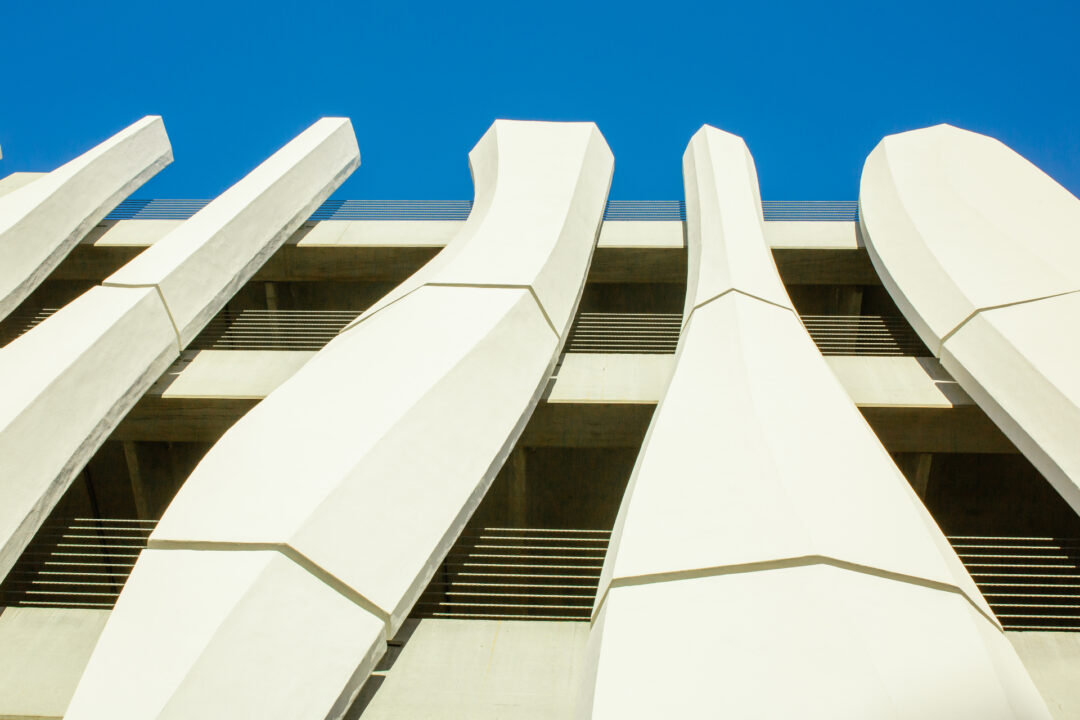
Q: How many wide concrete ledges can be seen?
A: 3